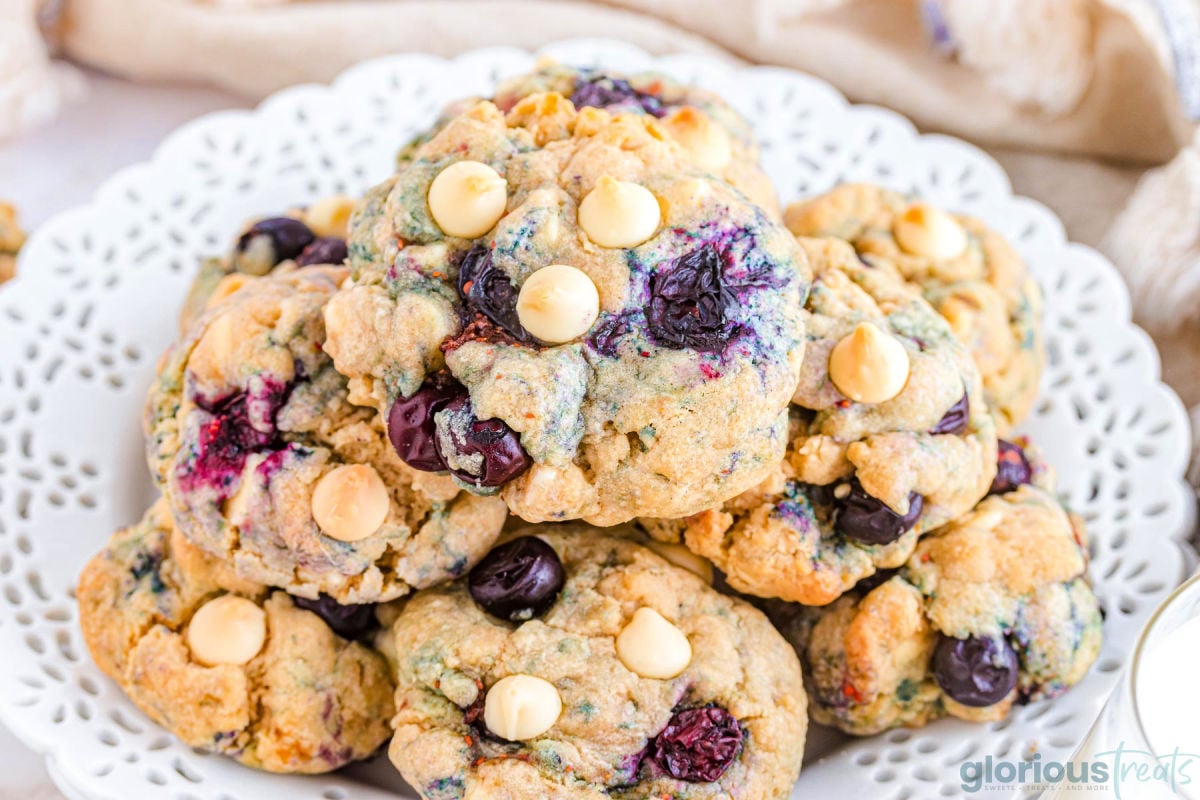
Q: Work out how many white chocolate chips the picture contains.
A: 11